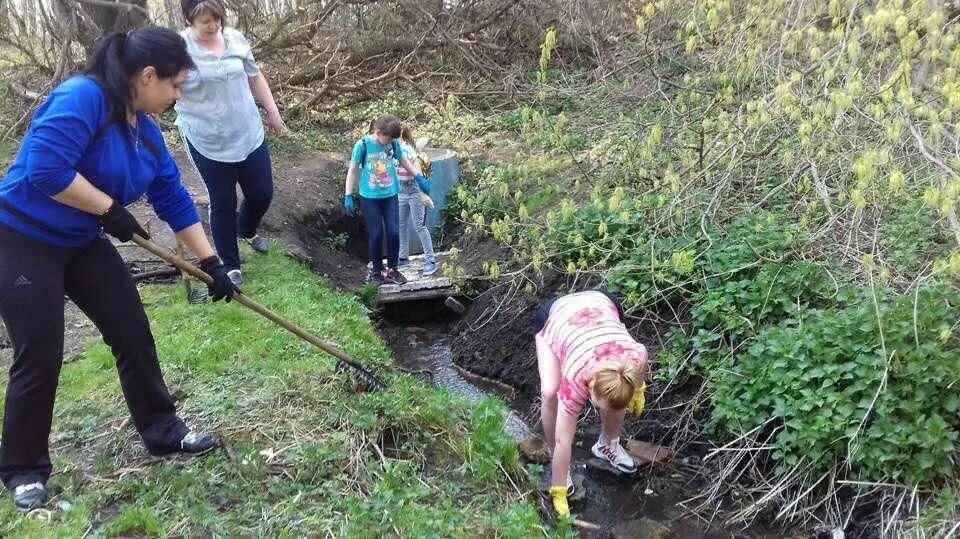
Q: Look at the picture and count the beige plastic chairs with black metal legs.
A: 0